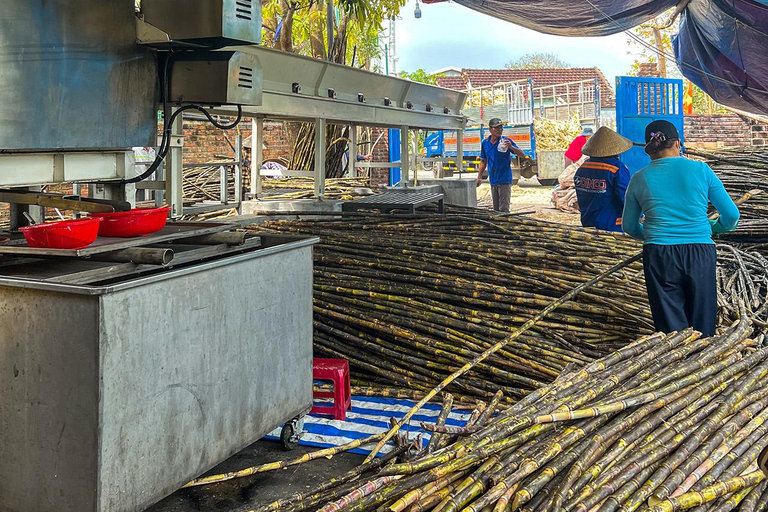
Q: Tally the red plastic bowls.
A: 2